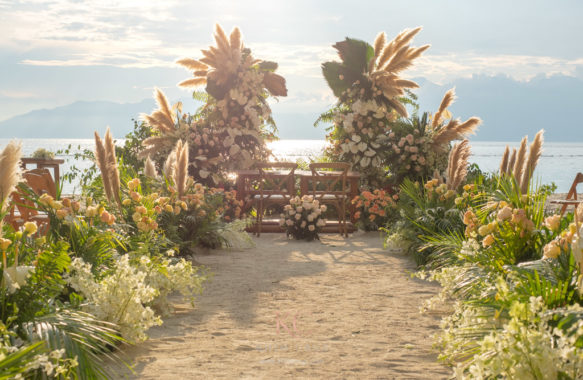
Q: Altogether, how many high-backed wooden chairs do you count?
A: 2